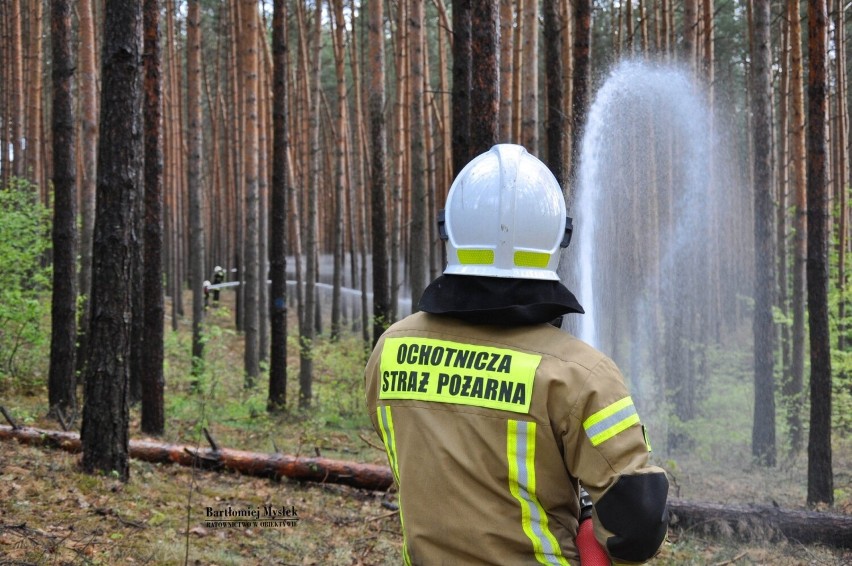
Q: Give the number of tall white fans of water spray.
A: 1